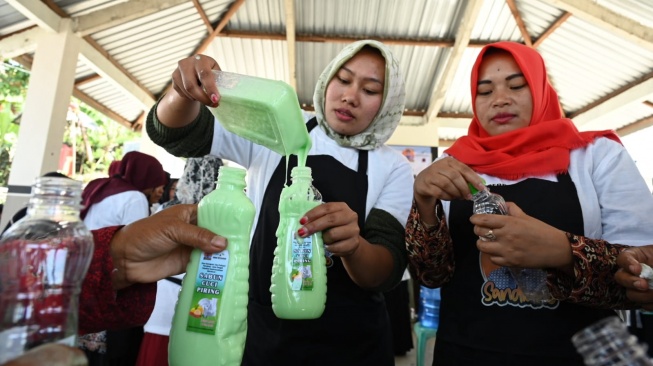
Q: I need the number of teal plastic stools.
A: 1